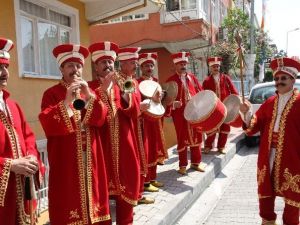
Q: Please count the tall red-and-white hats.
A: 8